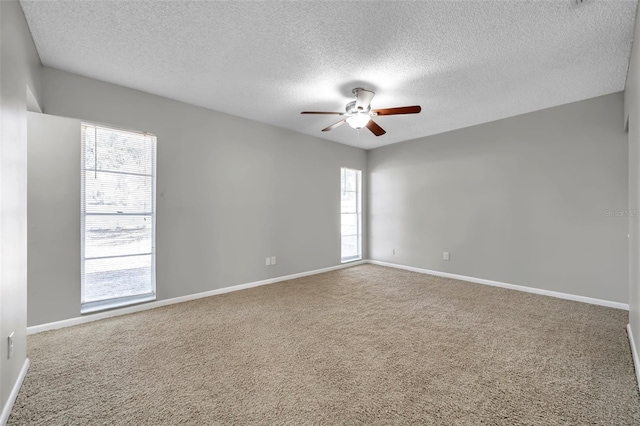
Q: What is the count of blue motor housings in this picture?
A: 0